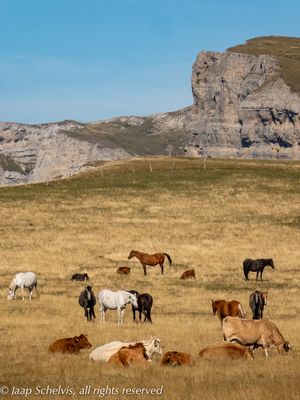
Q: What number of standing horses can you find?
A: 8